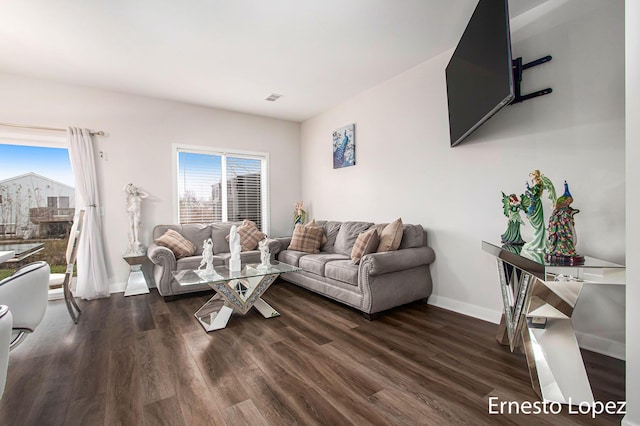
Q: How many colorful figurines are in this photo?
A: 3